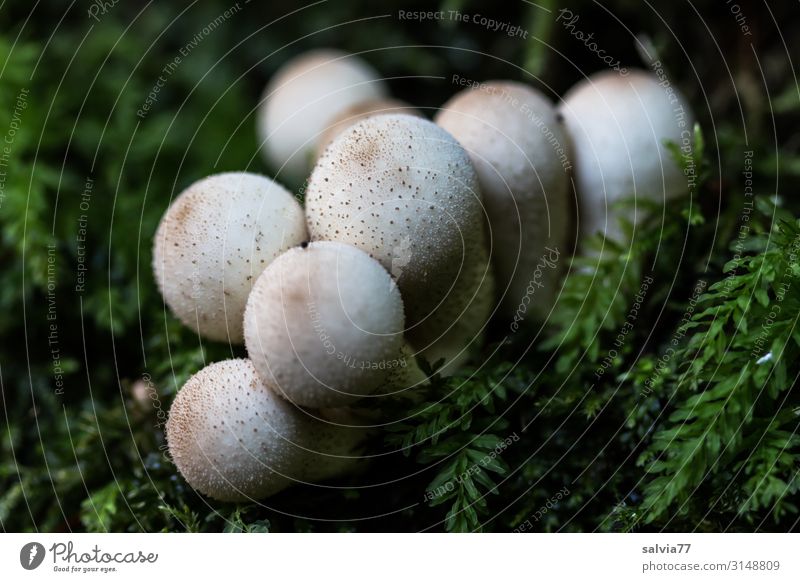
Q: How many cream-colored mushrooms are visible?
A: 8